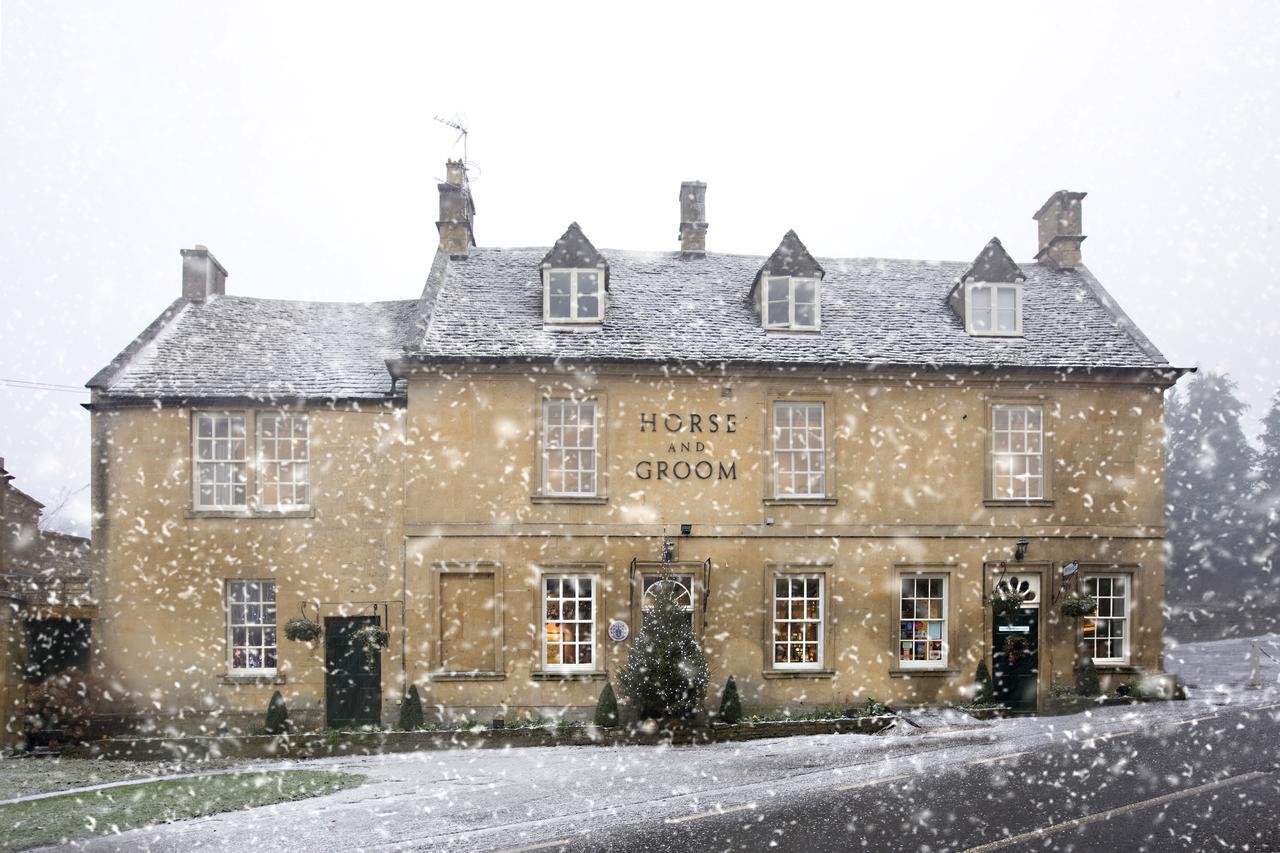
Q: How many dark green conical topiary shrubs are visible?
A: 6